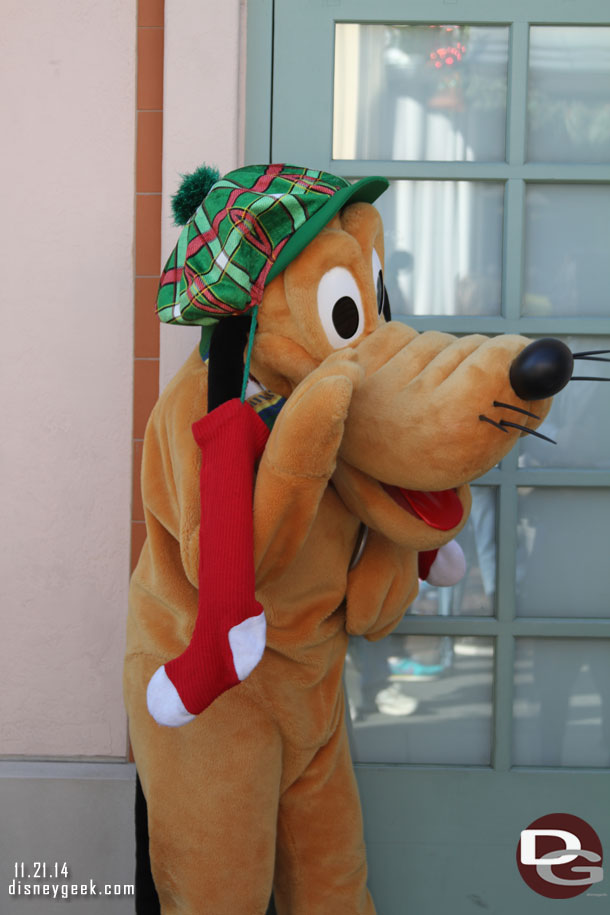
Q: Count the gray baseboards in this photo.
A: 1